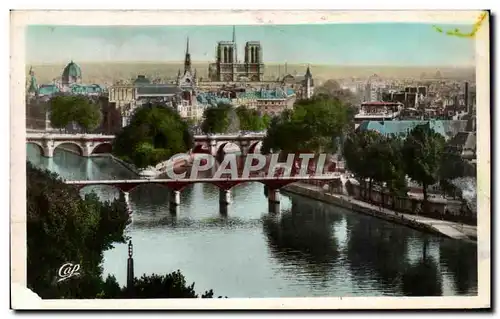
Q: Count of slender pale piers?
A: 4